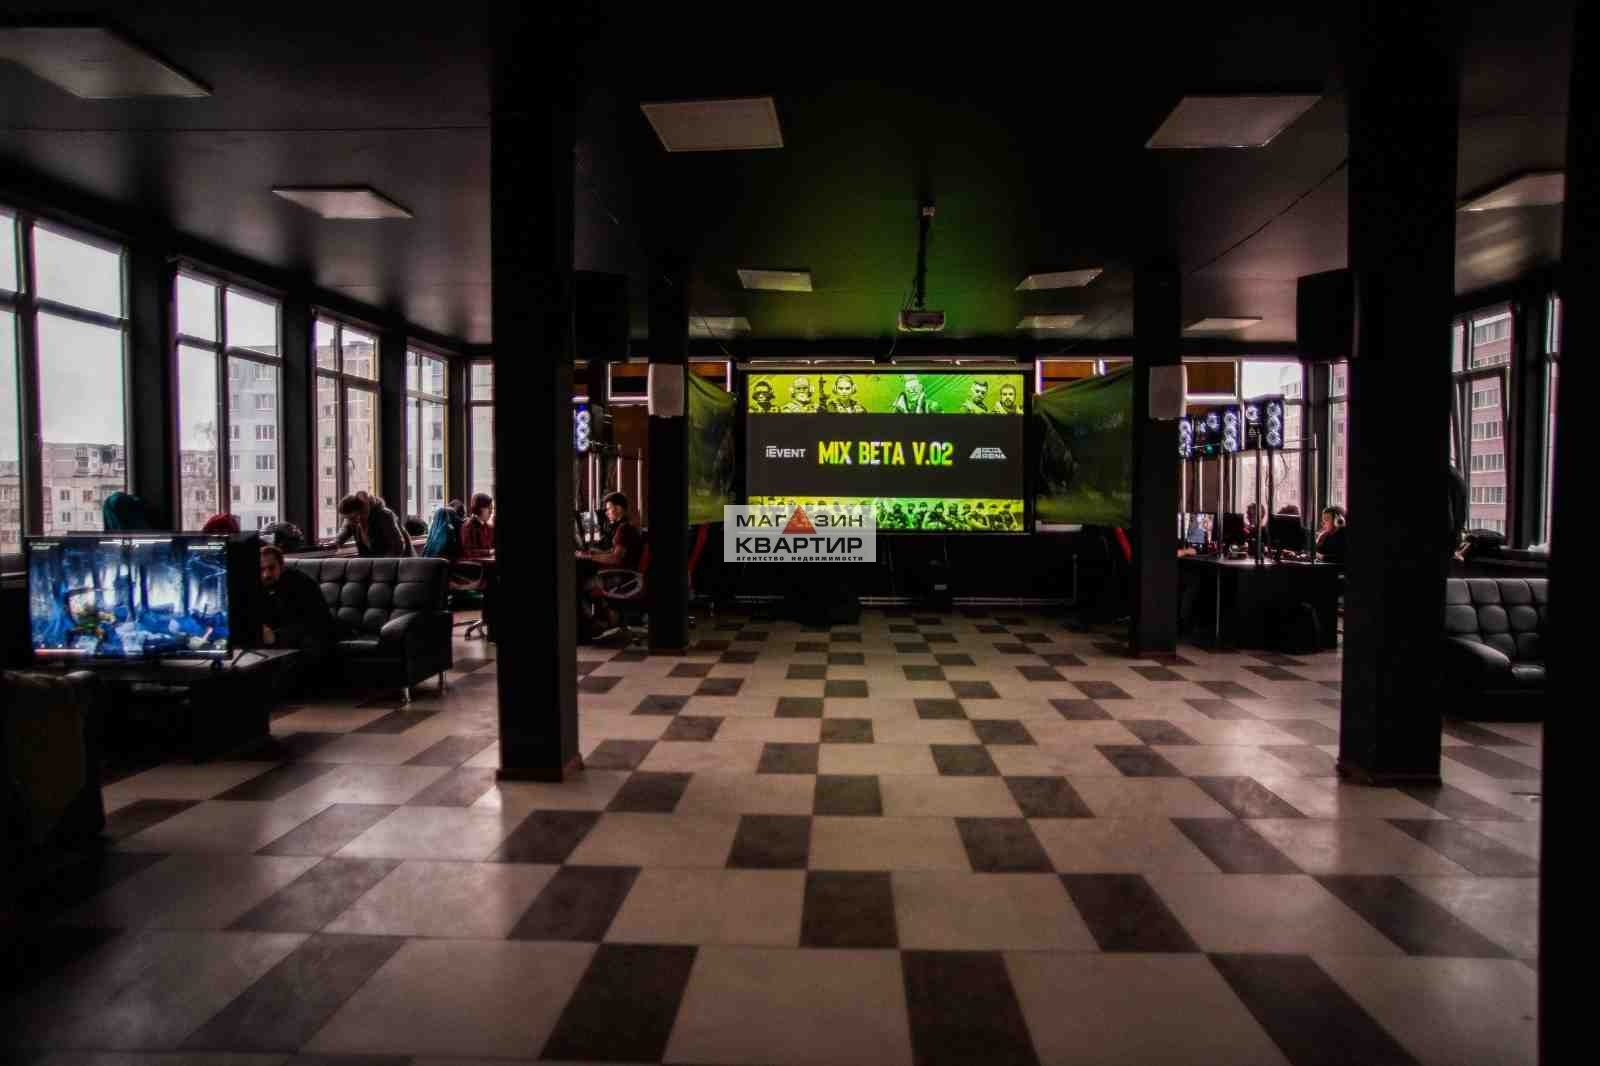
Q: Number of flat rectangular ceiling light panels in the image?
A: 10